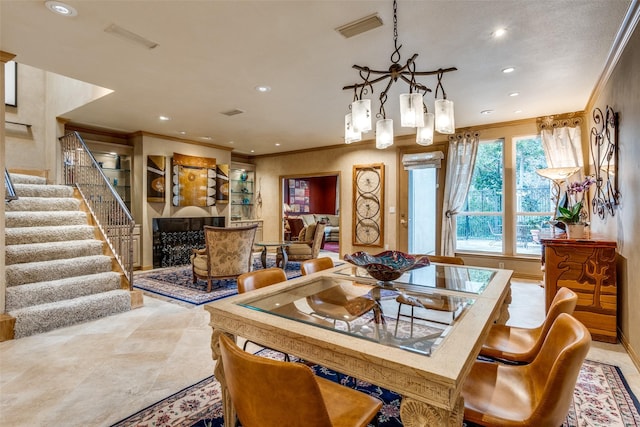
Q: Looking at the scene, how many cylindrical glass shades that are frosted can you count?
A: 6